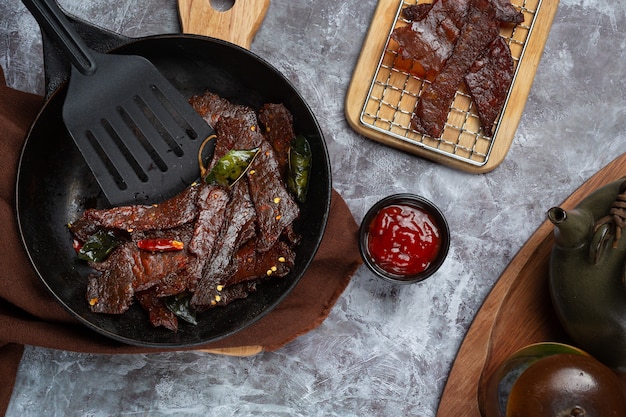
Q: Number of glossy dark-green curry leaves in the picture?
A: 4